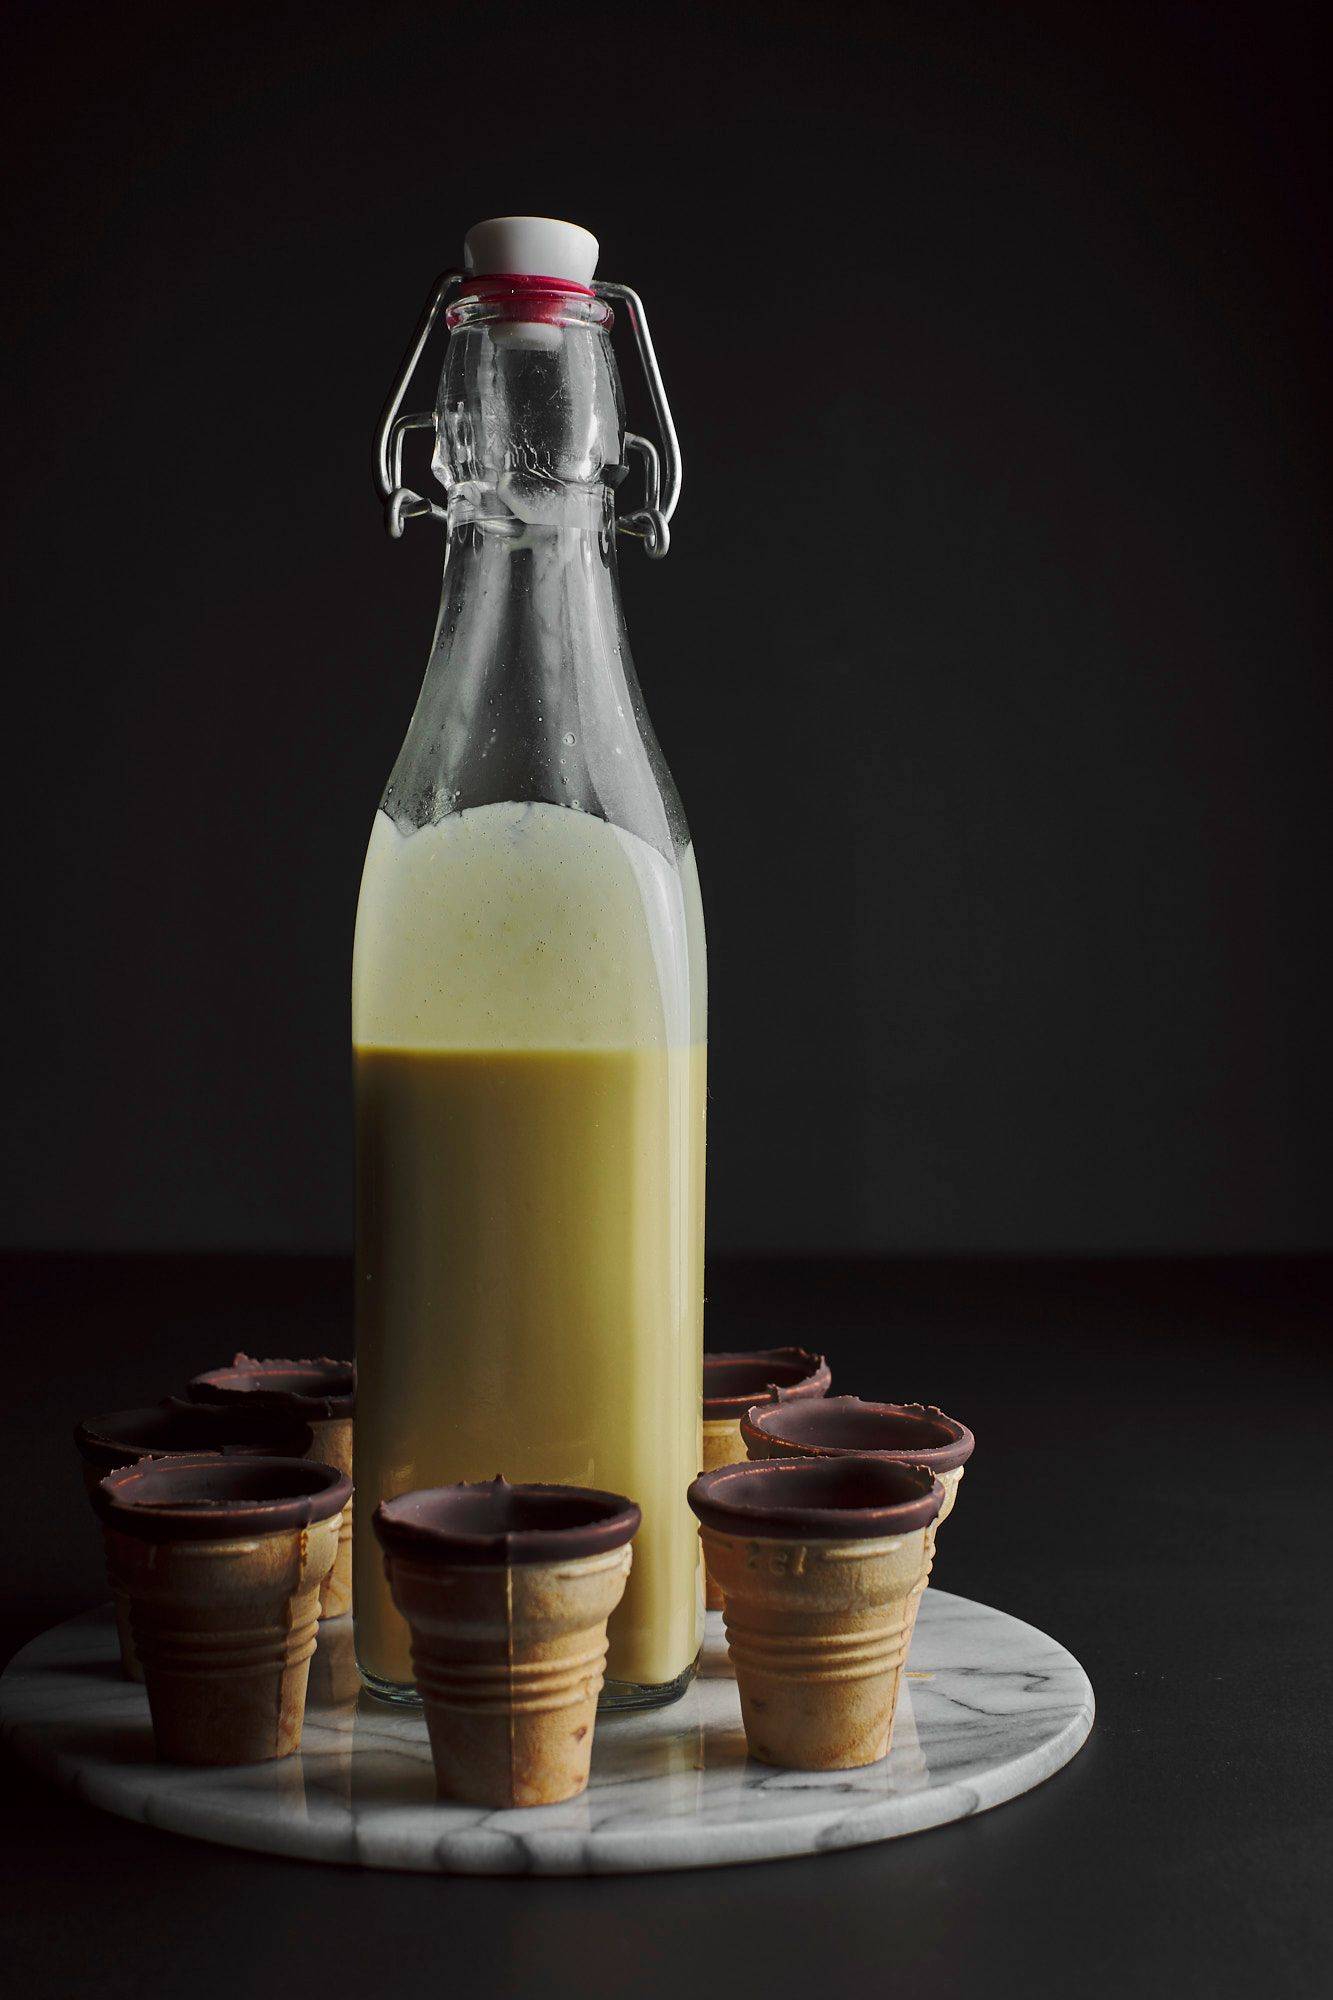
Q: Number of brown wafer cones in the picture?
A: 7